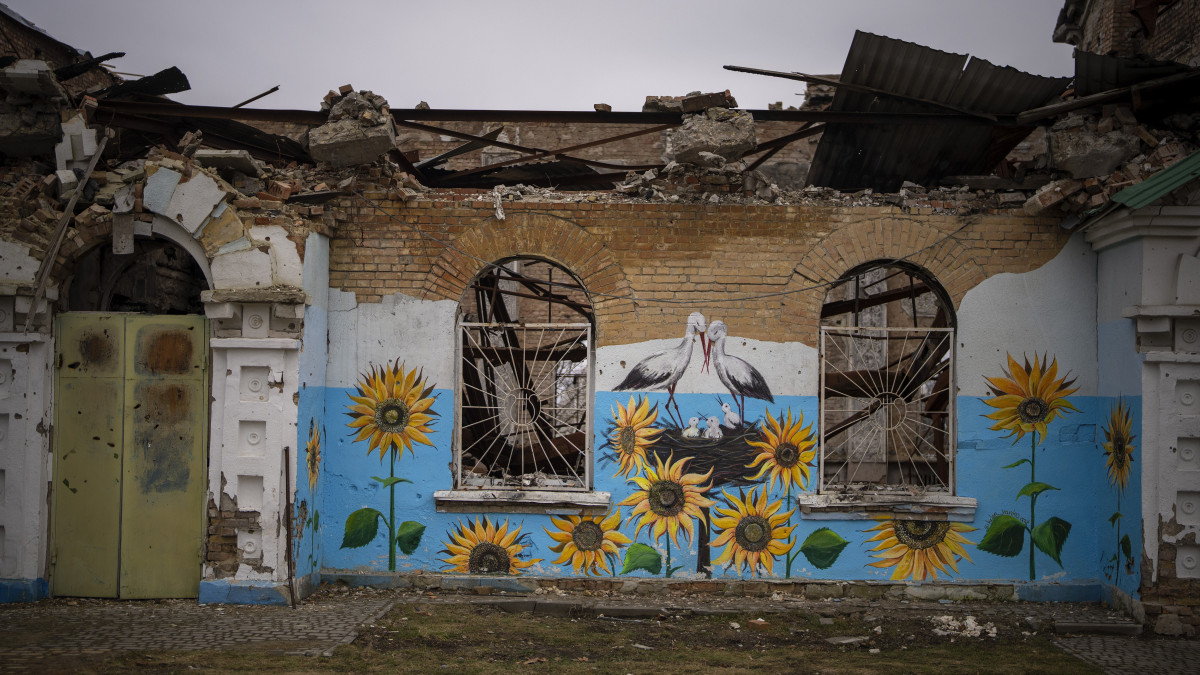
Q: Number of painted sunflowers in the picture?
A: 11